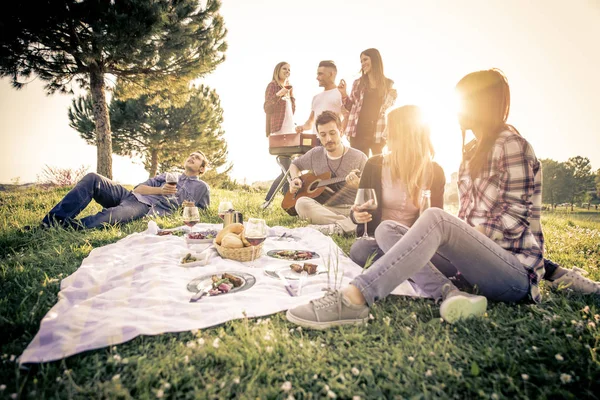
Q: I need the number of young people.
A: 7